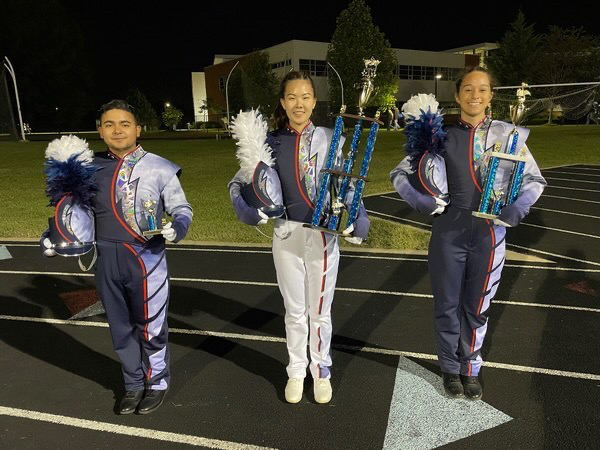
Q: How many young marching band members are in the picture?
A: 3